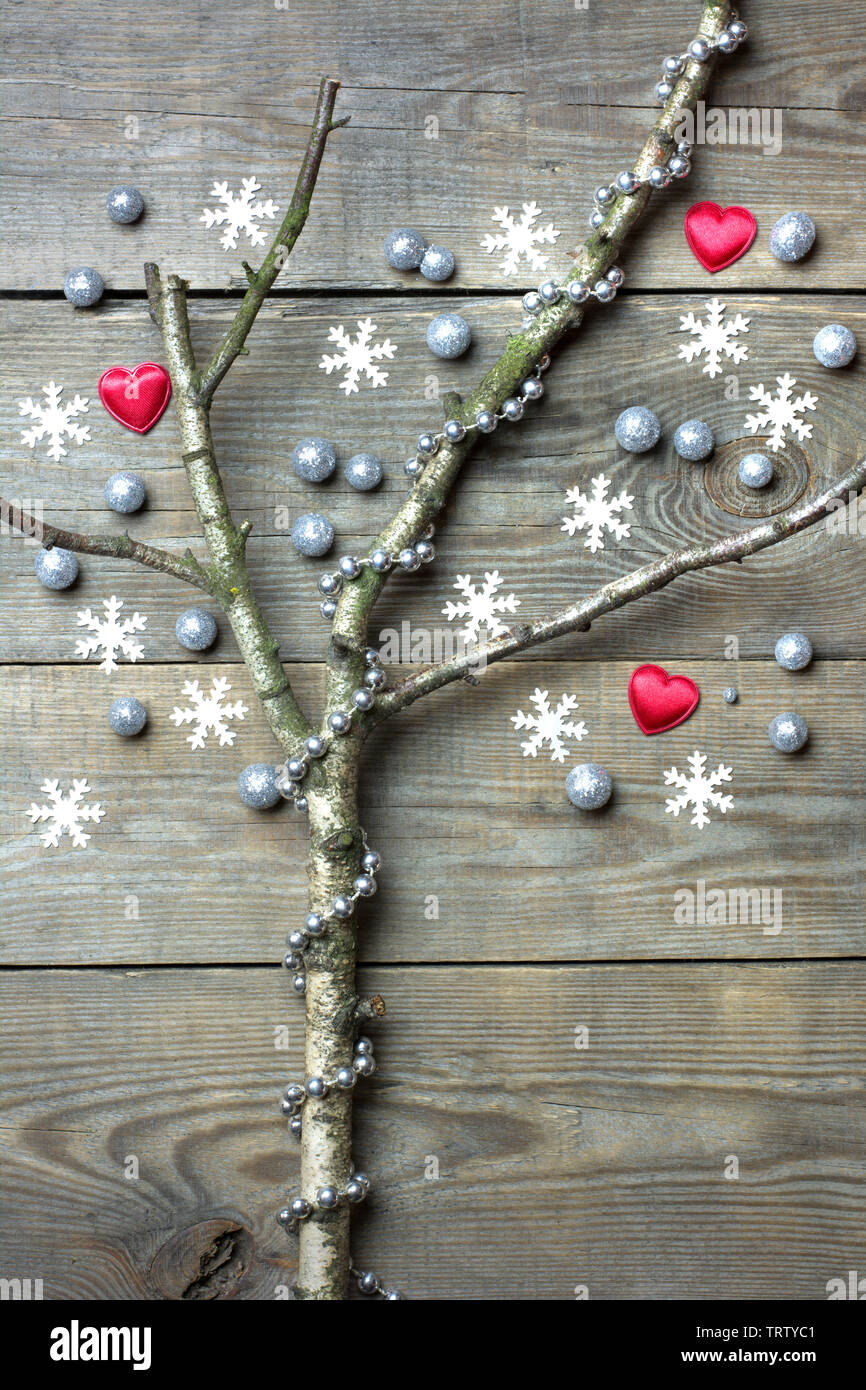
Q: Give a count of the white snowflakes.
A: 13